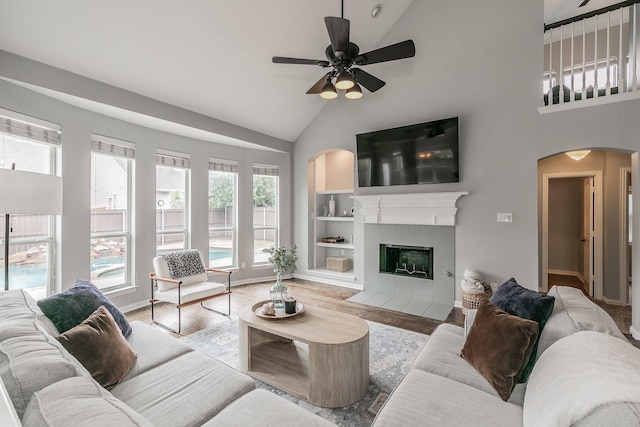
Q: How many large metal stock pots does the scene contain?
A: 0